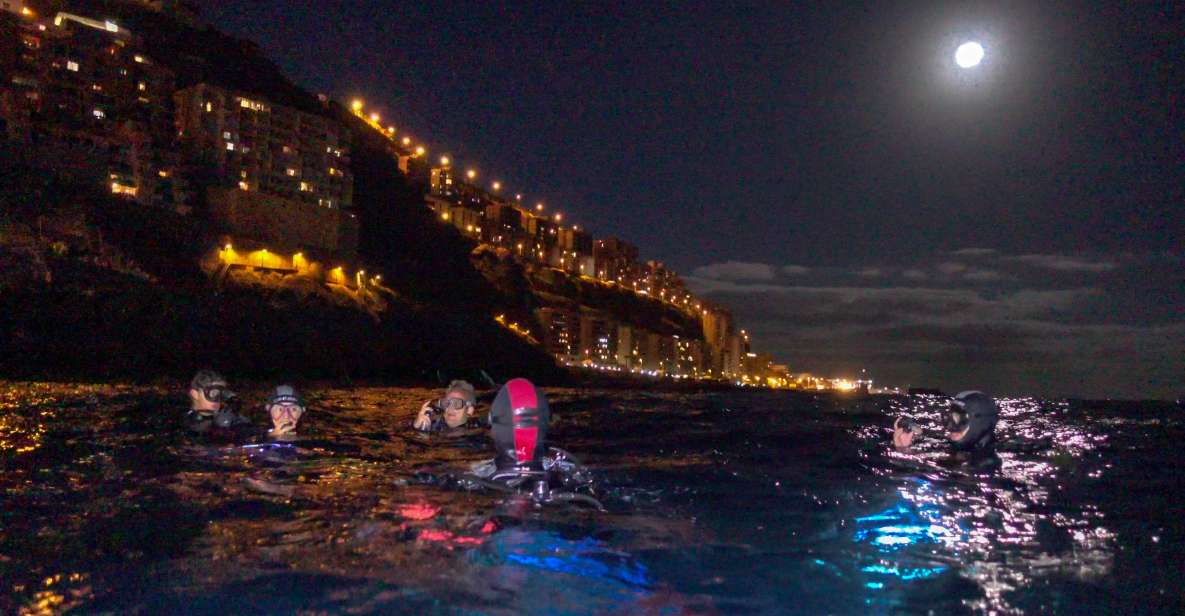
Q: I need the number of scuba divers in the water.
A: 5